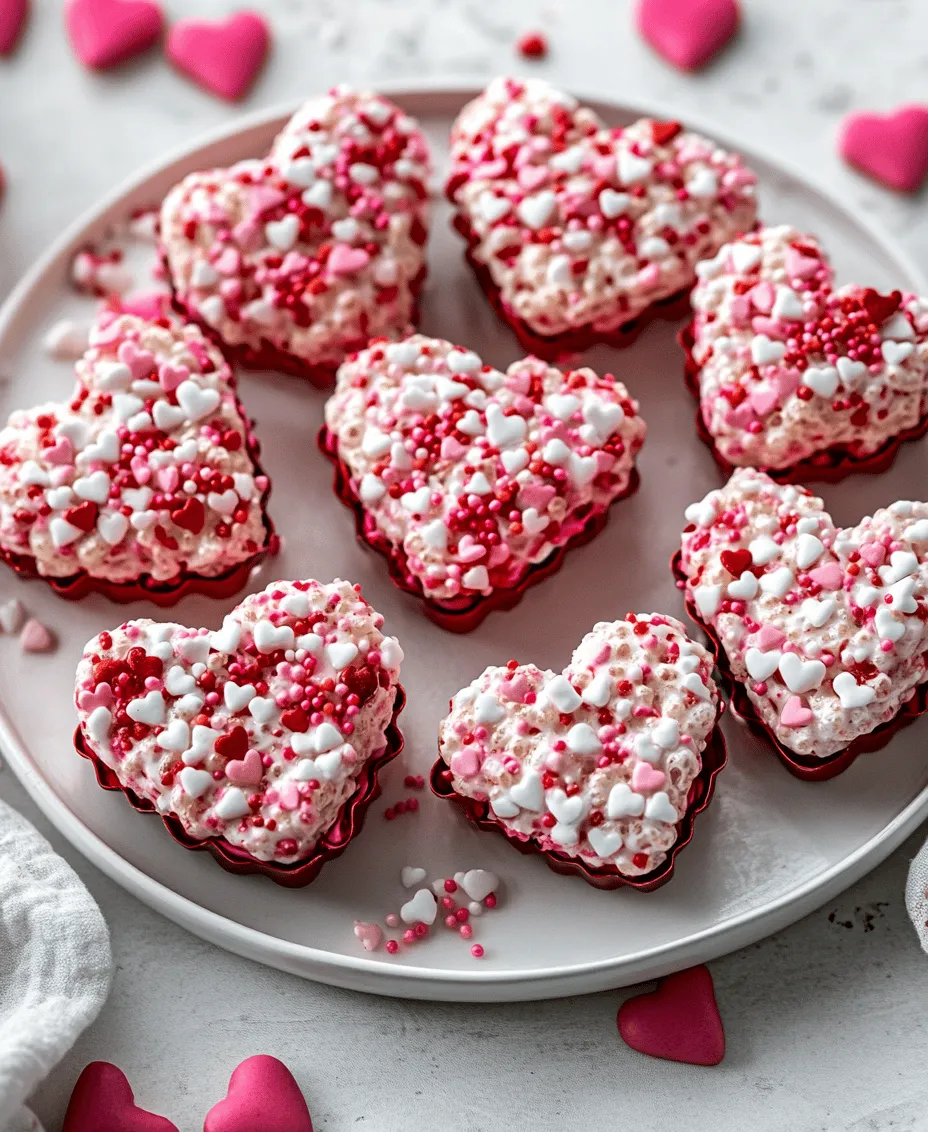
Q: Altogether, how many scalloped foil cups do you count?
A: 8